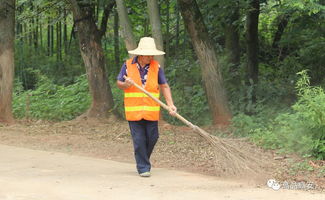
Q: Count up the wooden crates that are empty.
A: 0